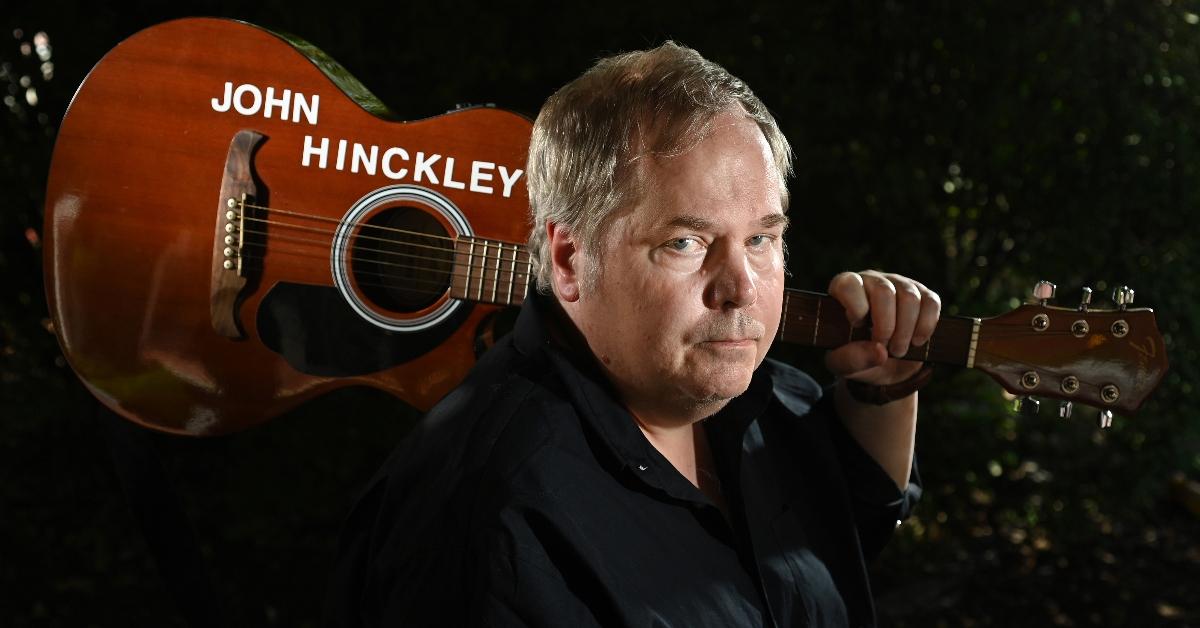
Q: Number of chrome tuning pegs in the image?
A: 6